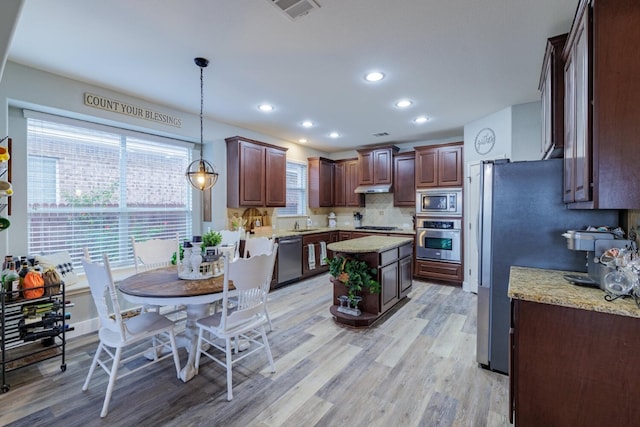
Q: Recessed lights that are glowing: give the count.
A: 7